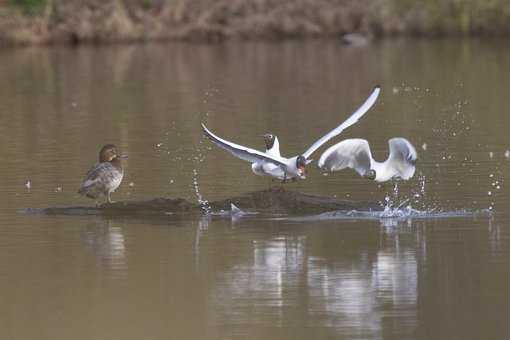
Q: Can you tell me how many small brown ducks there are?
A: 1